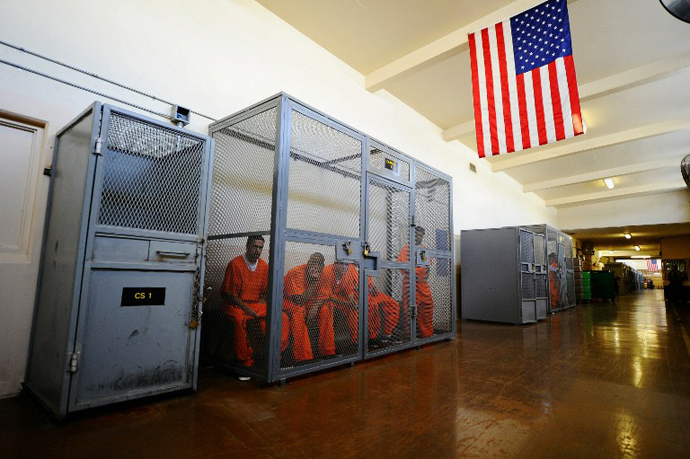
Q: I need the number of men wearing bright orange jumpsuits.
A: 6